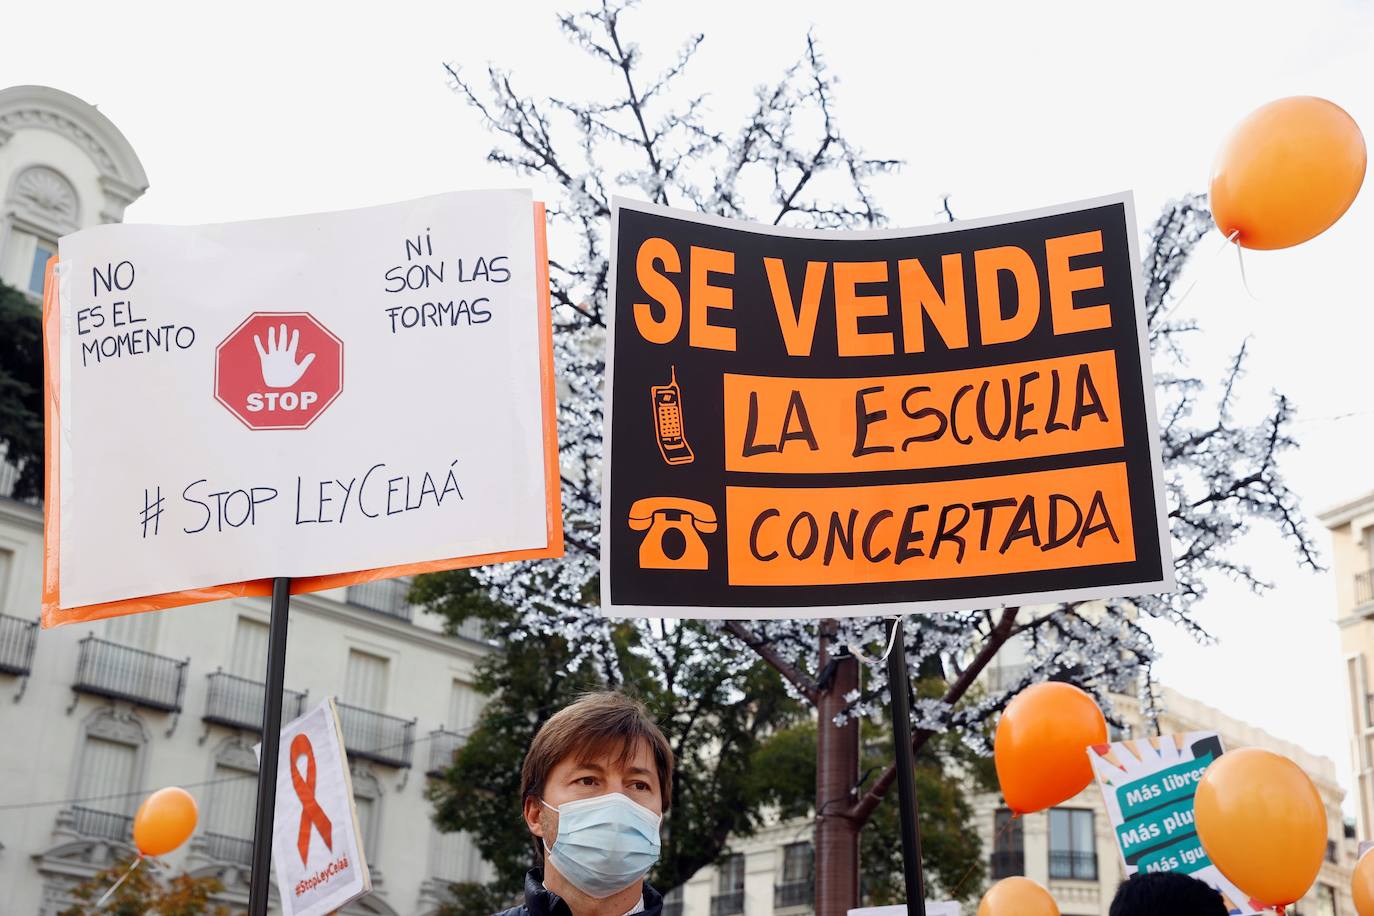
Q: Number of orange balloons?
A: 6